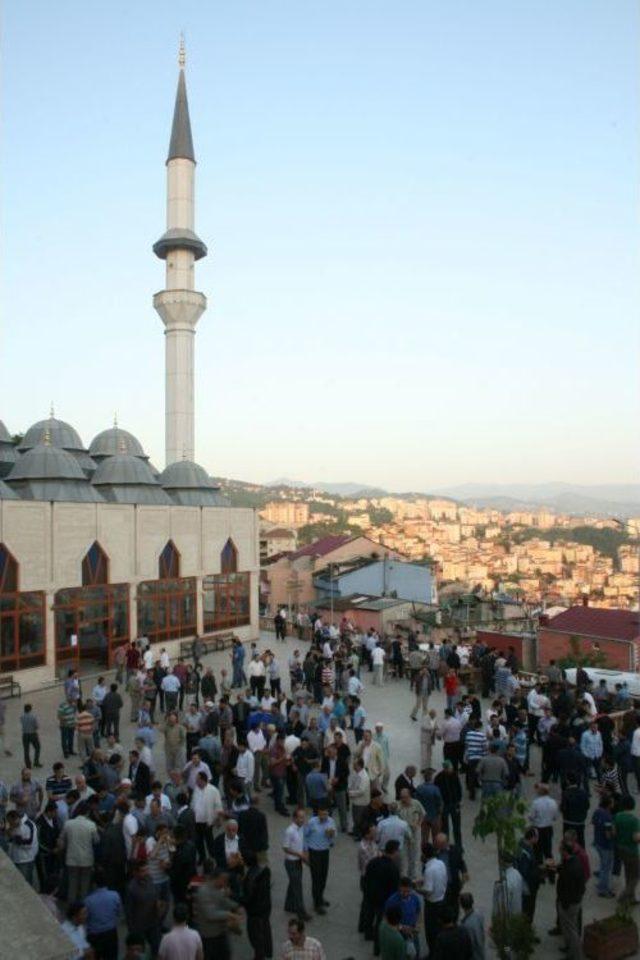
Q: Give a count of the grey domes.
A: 6